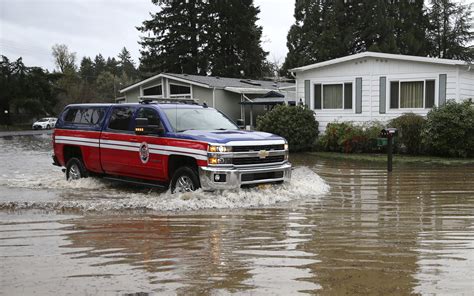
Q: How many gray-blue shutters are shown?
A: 4